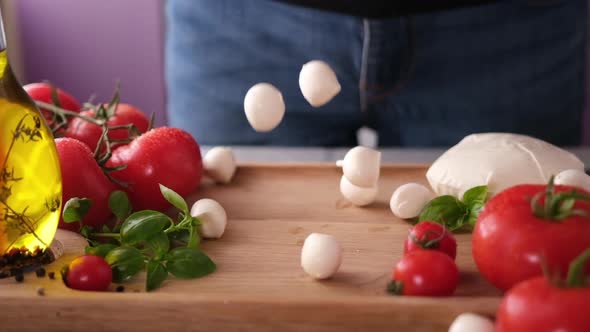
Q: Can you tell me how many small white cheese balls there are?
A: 10